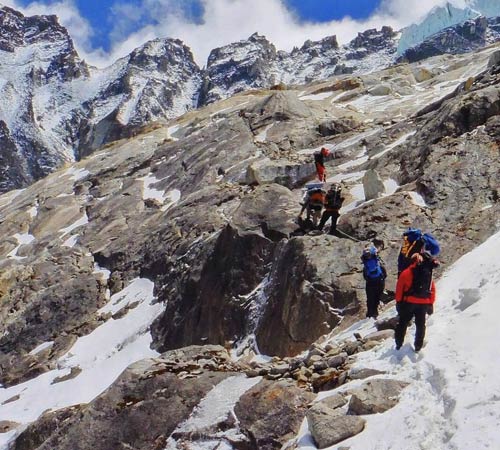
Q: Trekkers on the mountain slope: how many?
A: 6